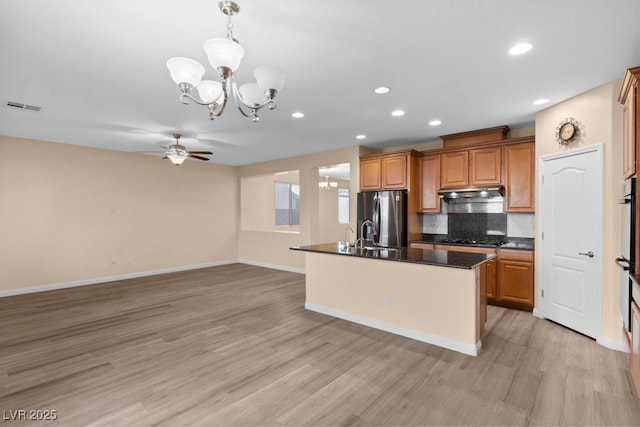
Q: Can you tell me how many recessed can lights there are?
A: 7